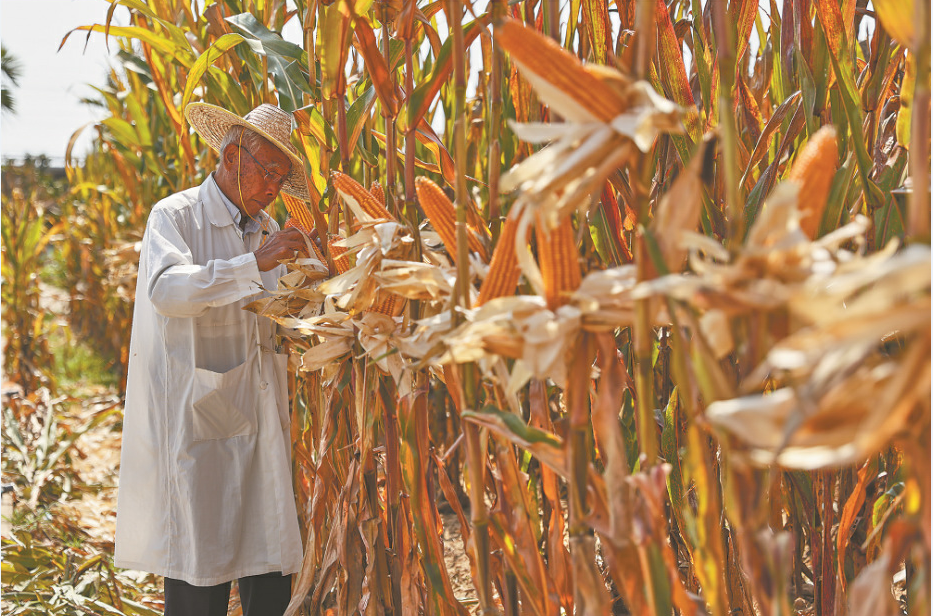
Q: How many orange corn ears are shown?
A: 11